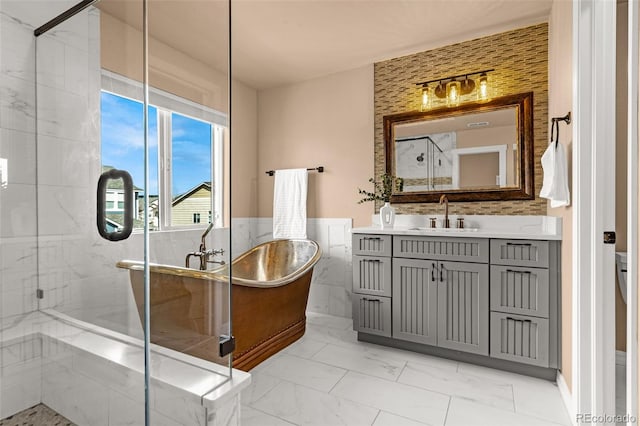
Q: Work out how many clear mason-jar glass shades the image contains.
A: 3